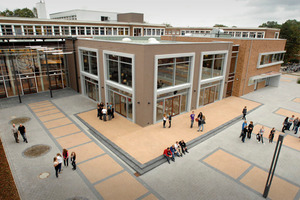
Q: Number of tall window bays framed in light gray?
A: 4